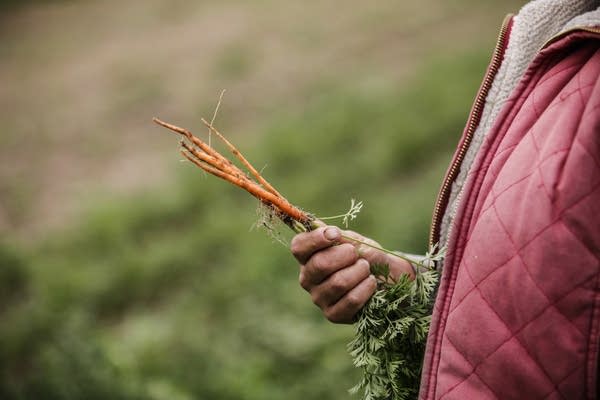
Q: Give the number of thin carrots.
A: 4